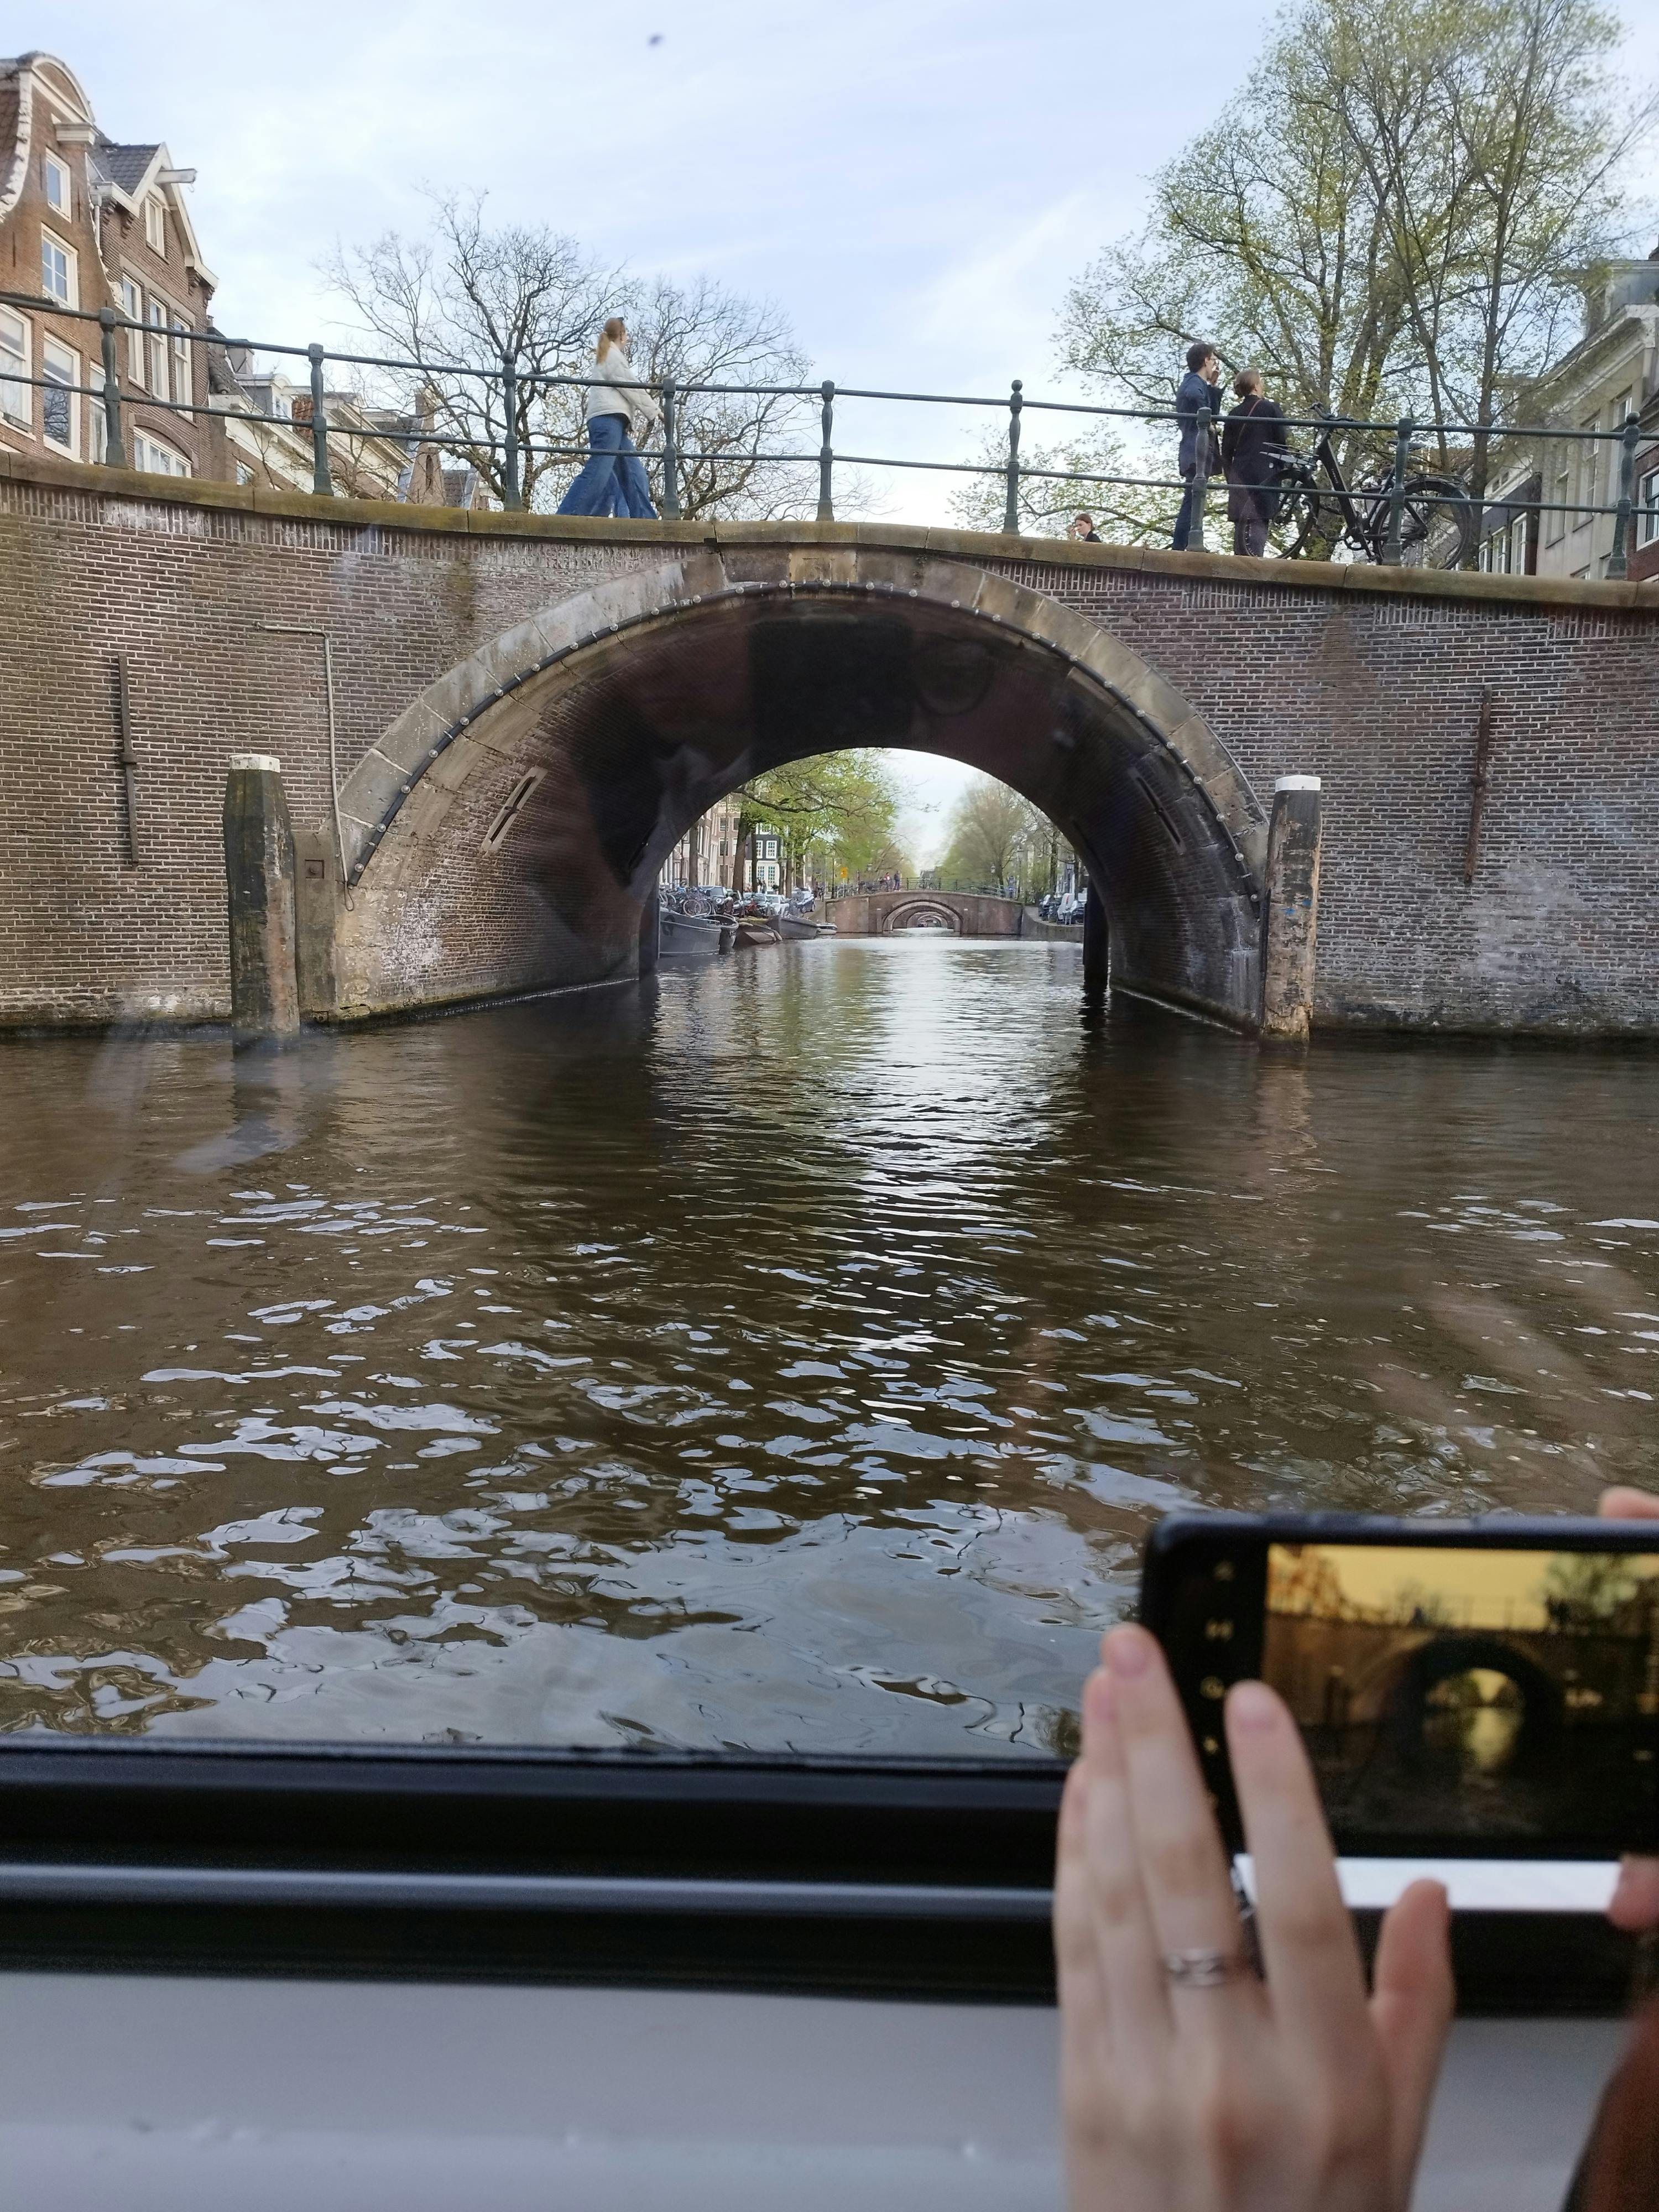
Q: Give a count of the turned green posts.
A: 9